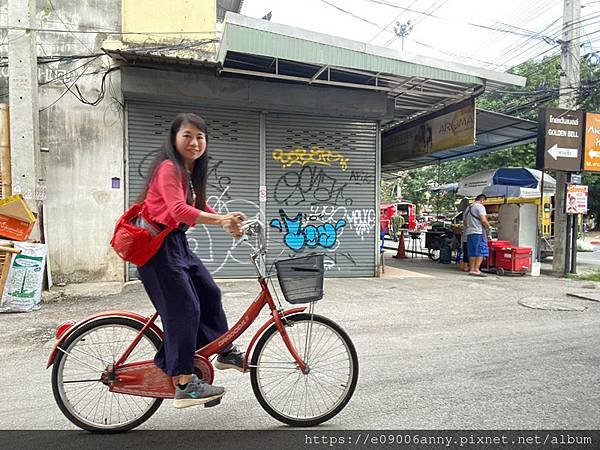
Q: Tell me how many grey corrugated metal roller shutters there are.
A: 2